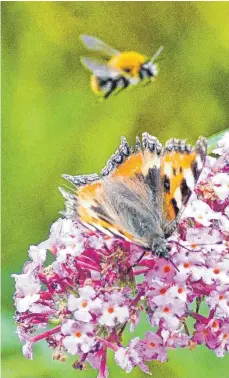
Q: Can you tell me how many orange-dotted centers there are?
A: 15